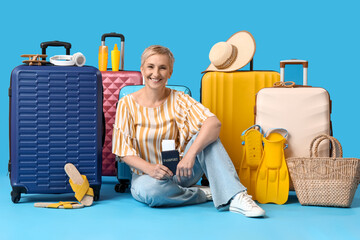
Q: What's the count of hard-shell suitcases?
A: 5